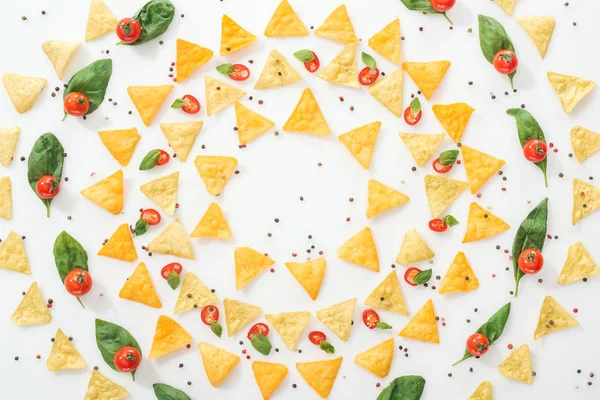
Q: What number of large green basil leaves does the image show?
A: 12